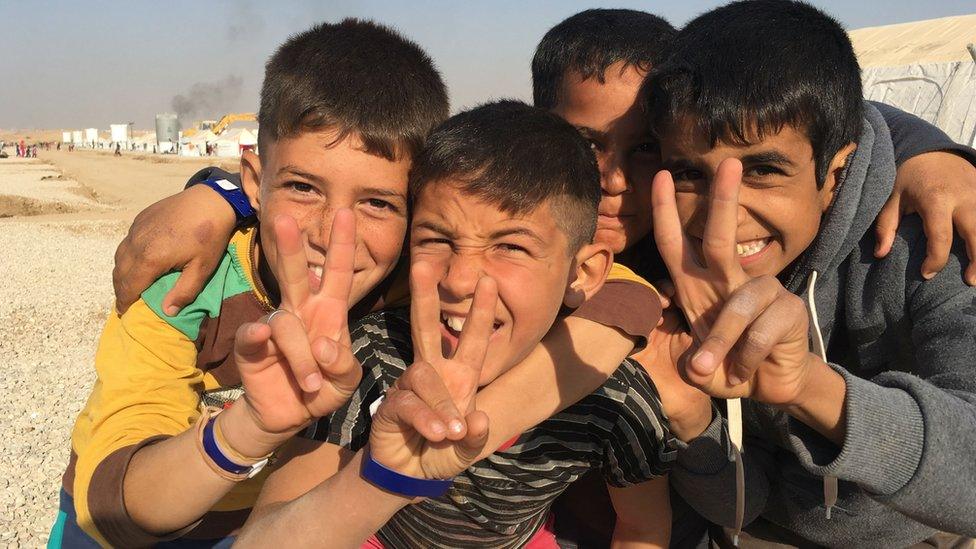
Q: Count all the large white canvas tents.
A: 1